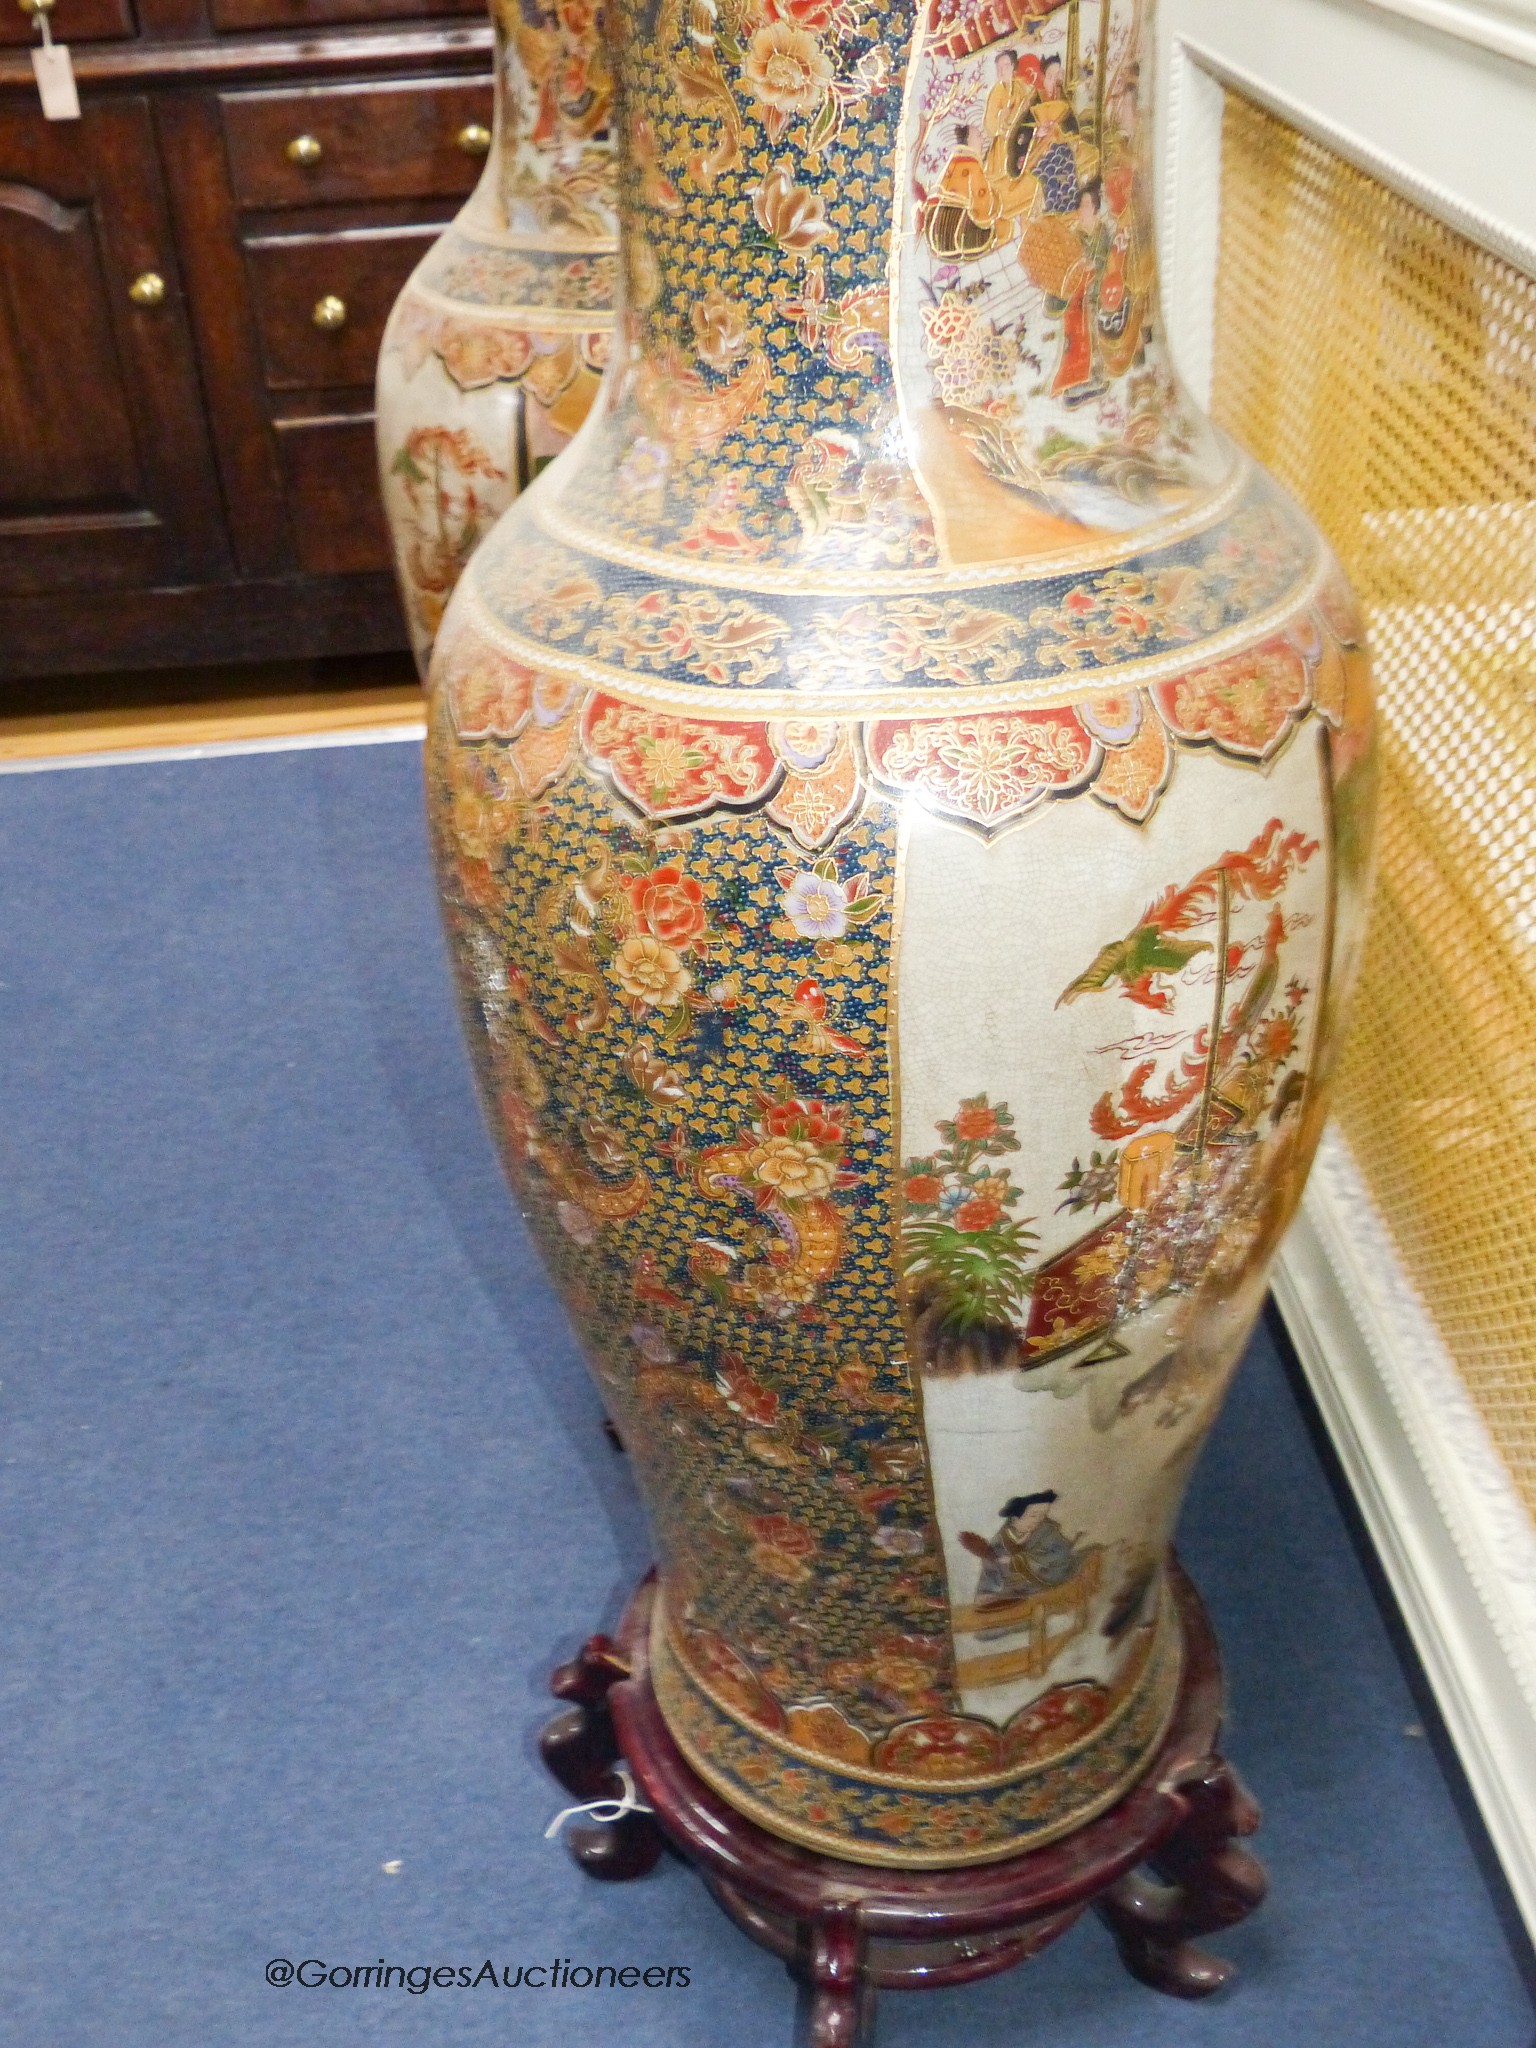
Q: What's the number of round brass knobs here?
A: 5